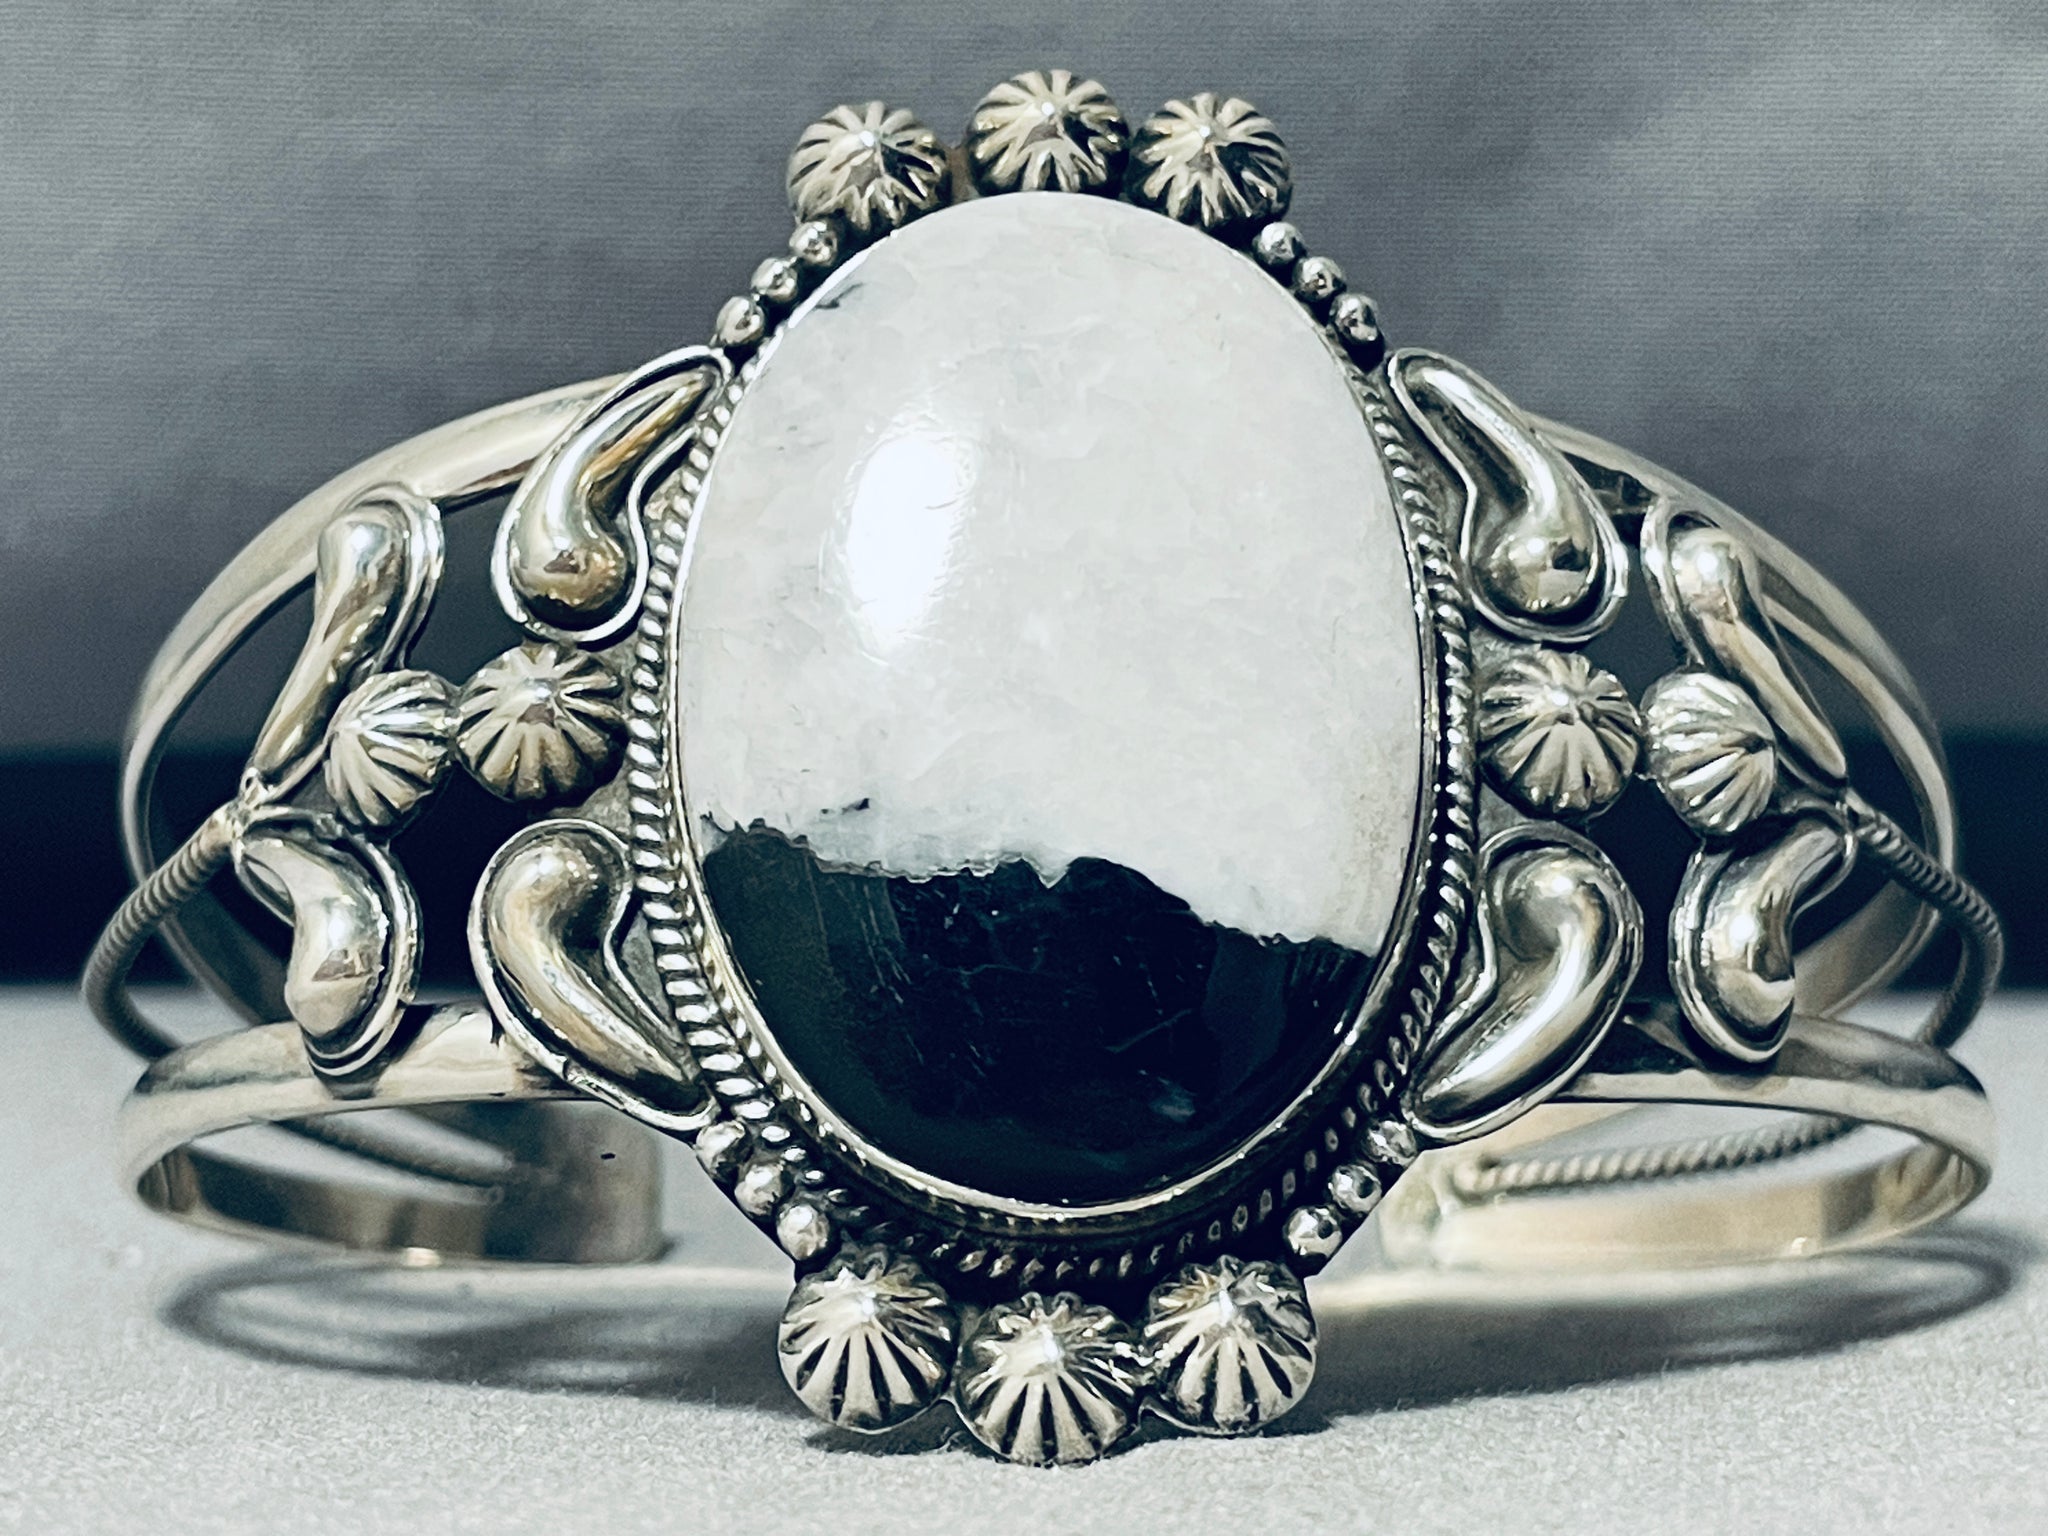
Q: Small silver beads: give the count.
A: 12